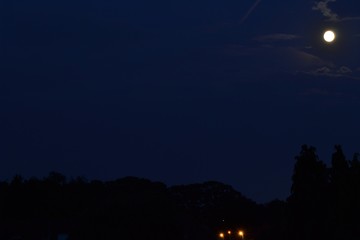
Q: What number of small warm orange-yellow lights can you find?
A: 3